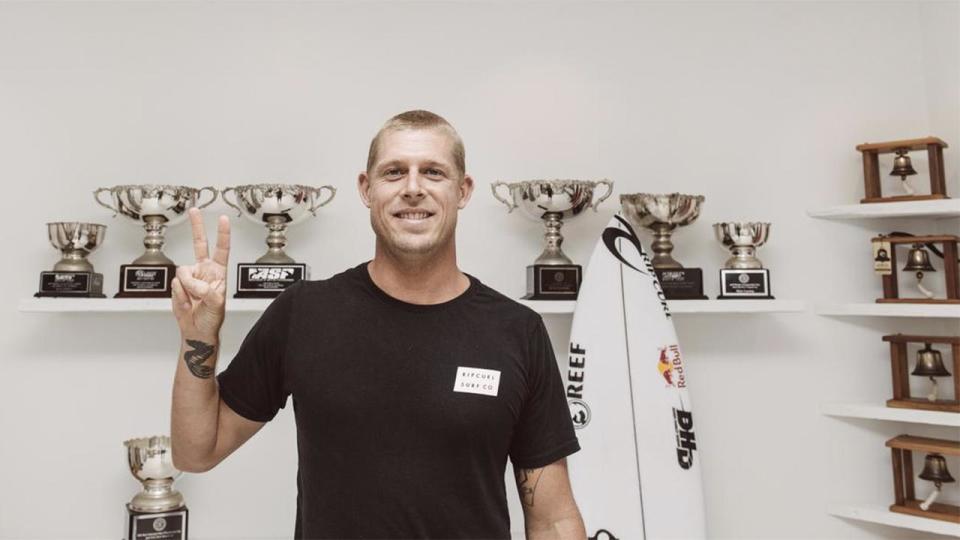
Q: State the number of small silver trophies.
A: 3